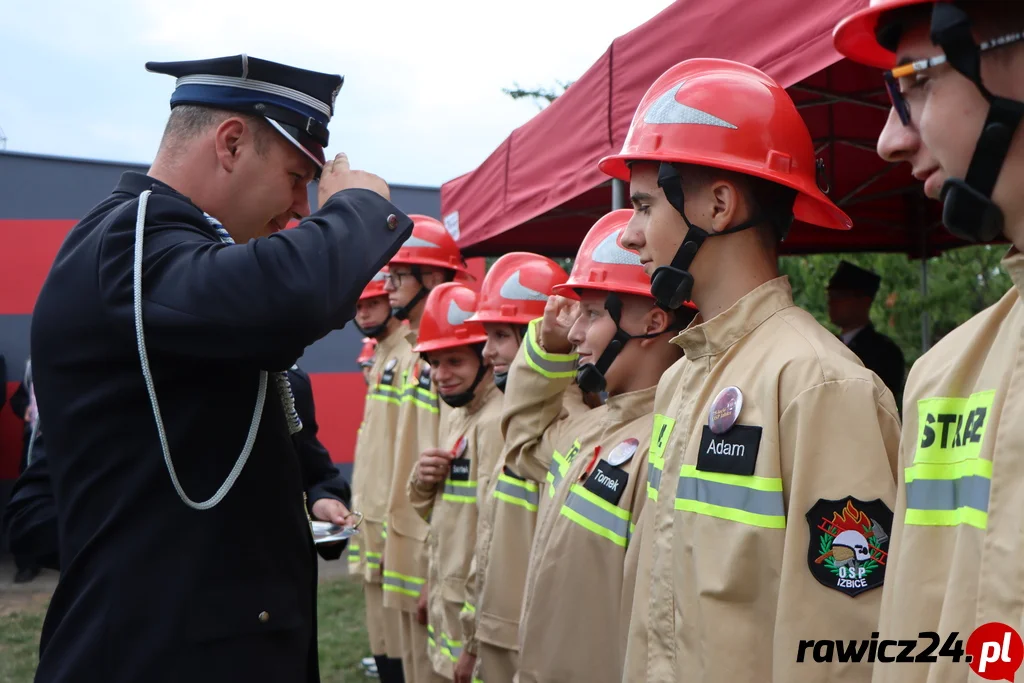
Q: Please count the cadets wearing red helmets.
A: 8